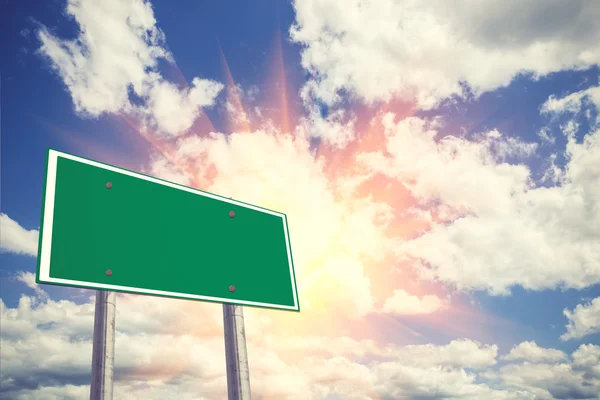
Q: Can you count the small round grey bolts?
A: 4